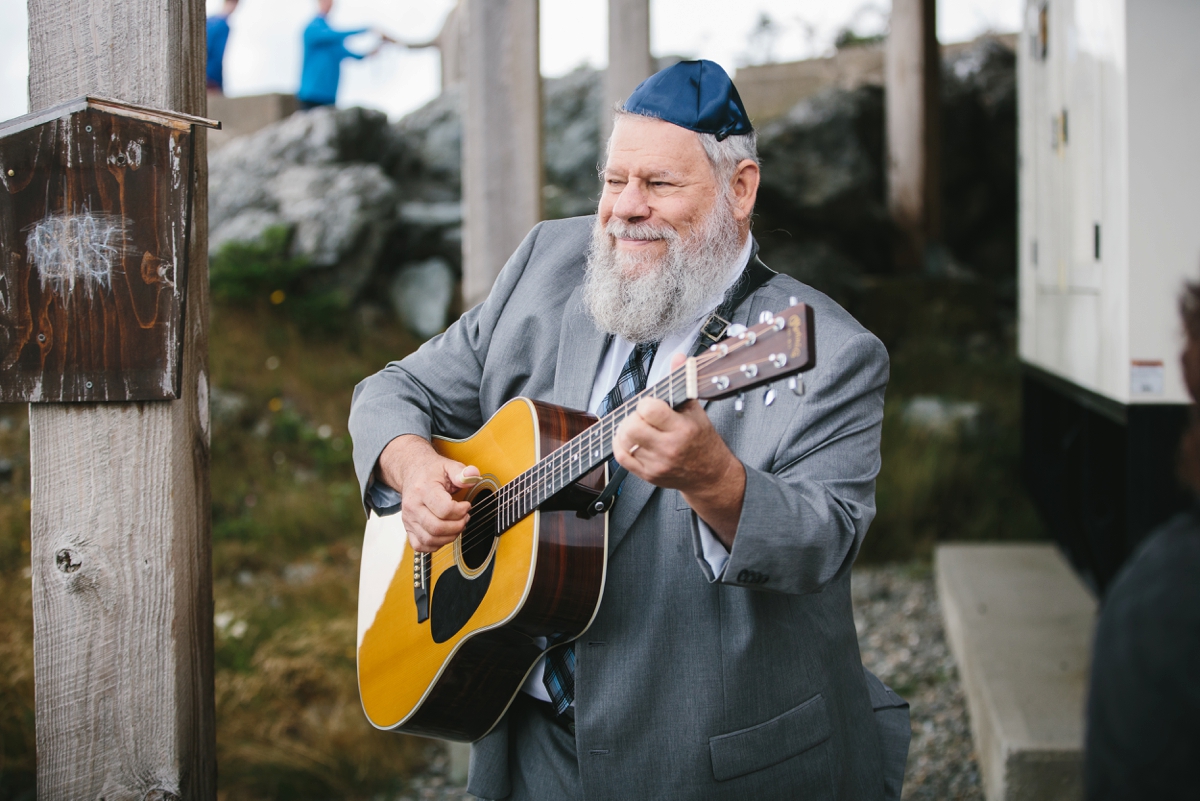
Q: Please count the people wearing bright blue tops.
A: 2